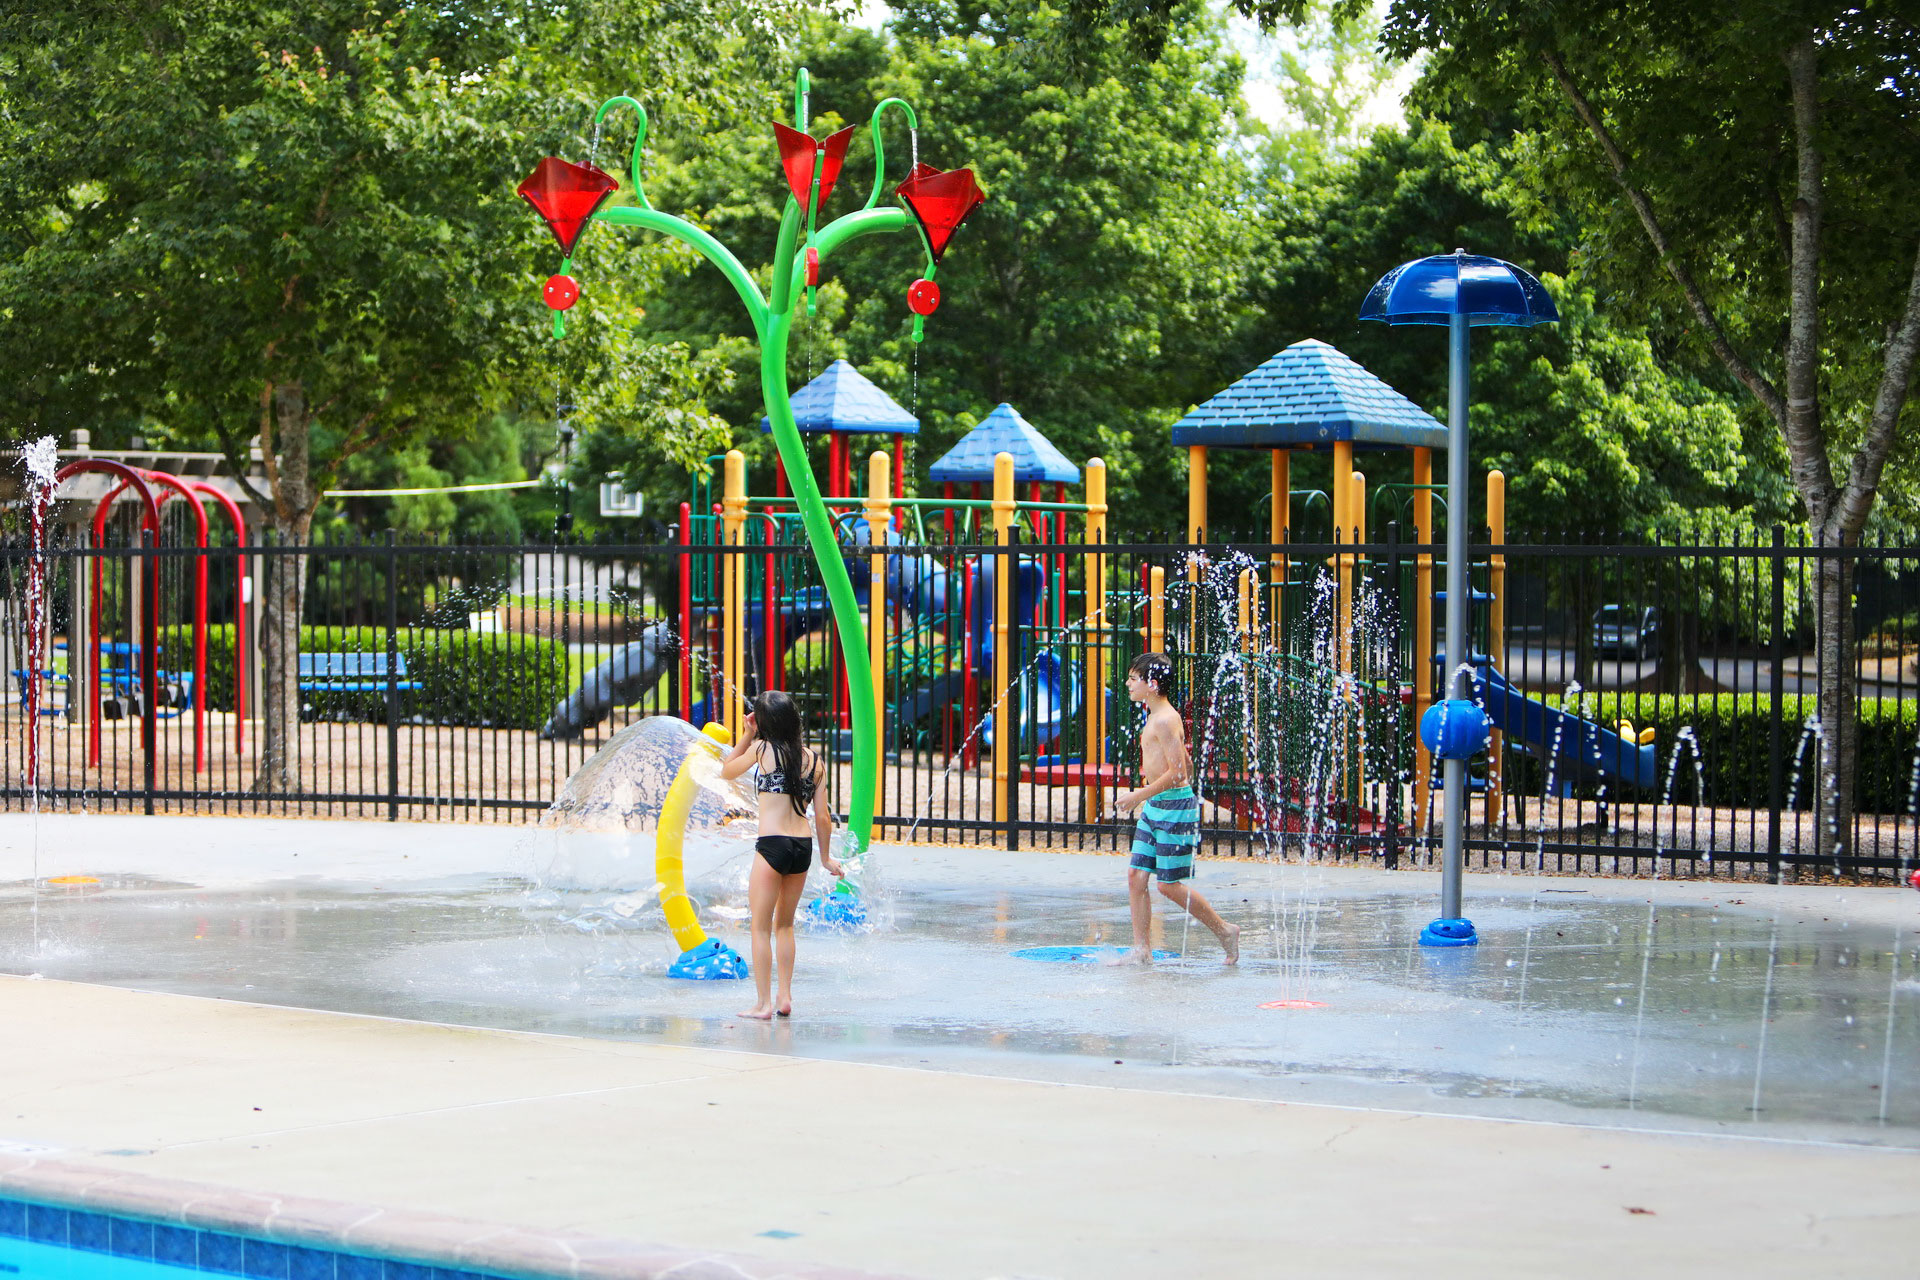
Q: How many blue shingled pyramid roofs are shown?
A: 3